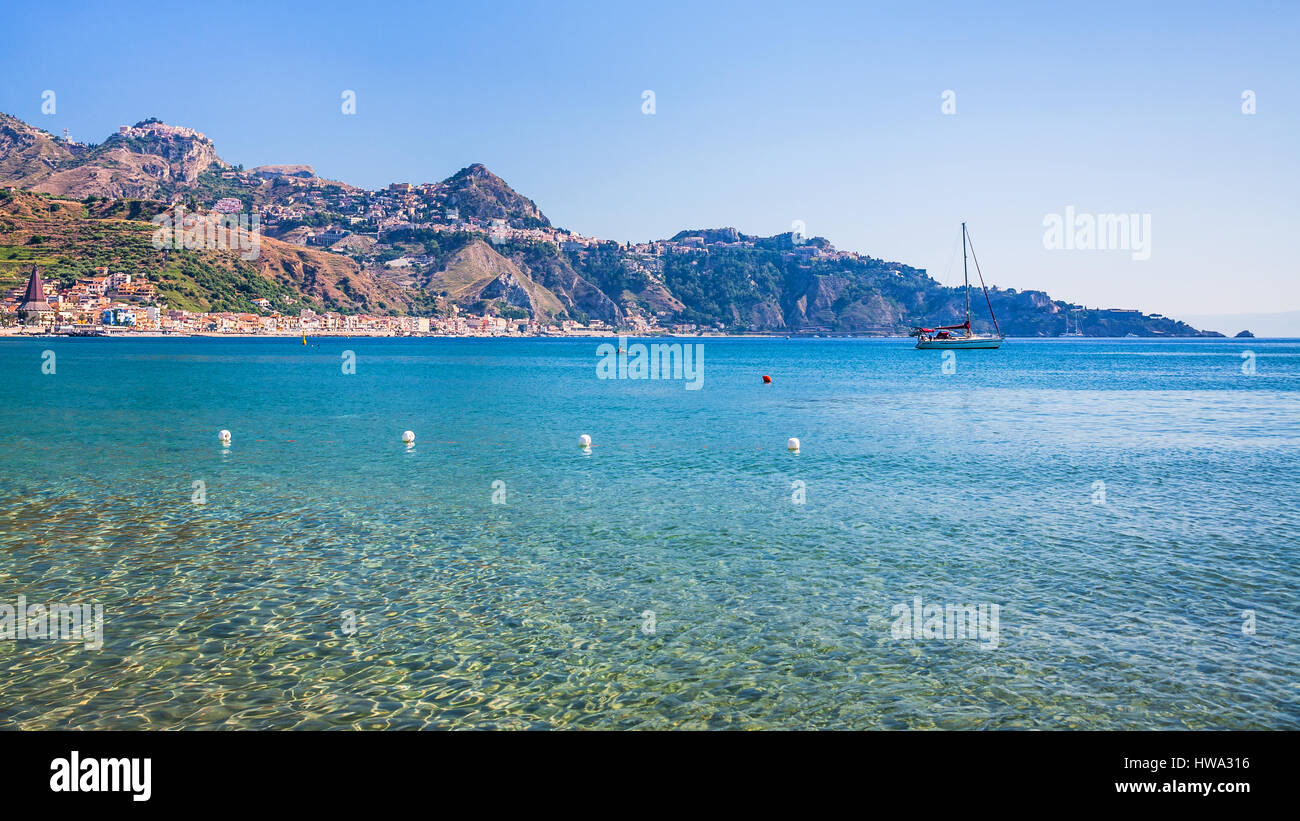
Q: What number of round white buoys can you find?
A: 4